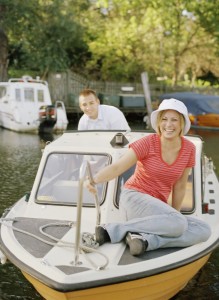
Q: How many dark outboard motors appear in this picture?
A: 1